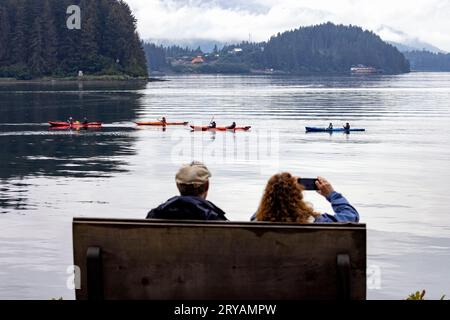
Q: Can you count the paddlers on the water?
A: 7